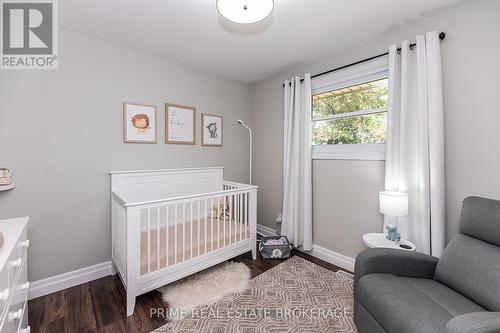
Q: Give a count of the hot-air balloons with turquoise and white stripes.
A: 0